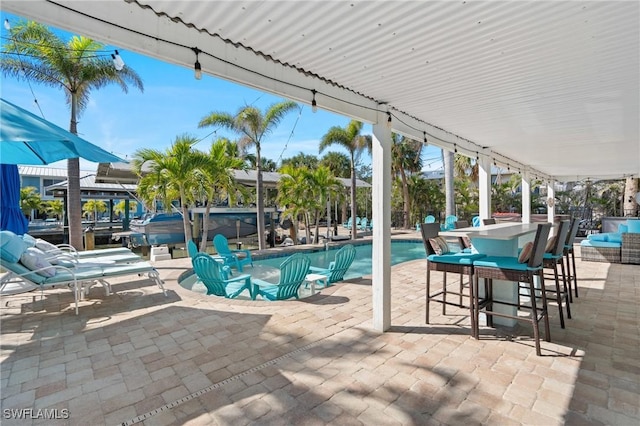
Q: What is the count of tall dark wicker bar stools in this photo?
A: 6